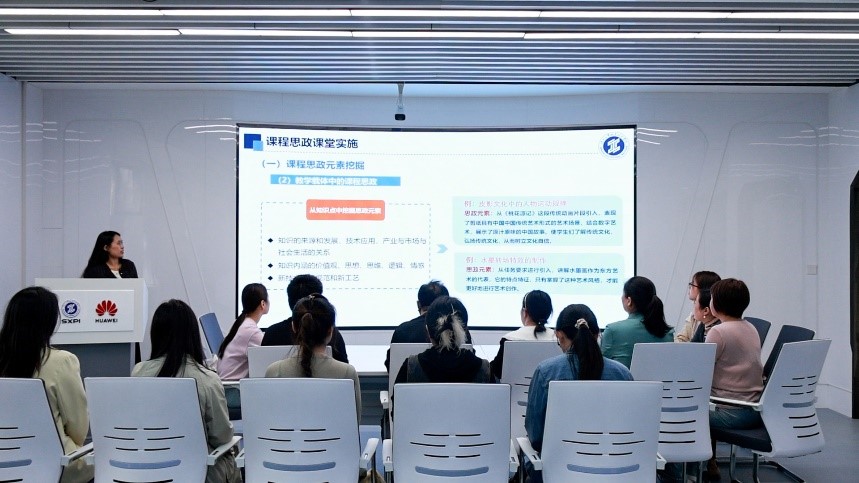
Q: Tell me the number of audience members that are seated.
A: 13